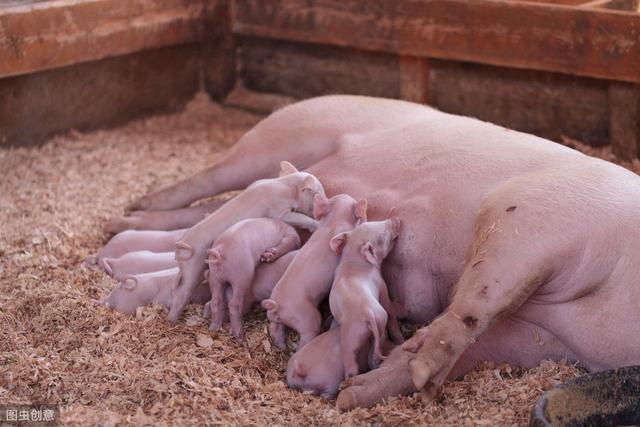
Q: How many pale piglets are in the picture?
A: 9